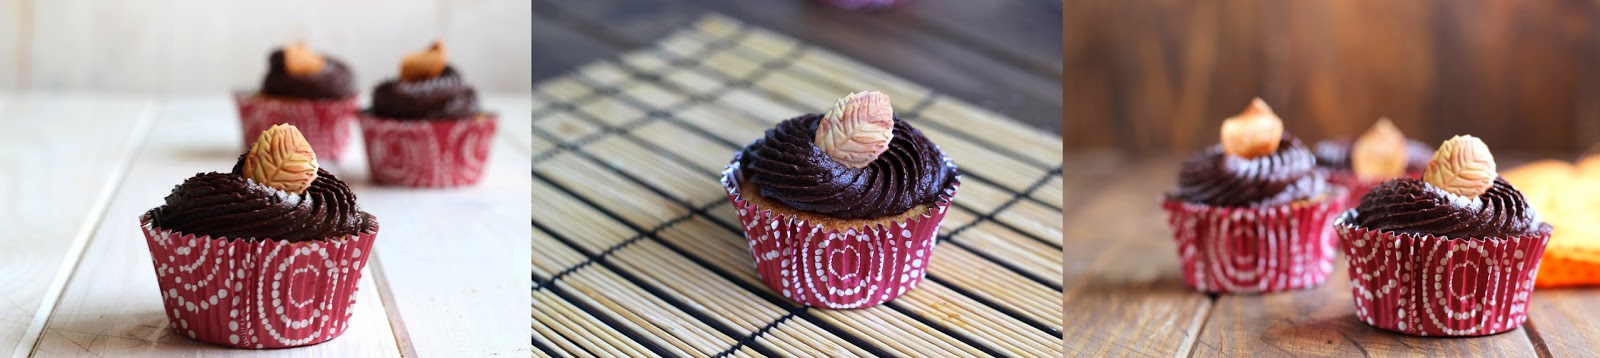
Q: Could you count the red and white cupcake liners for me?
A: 7